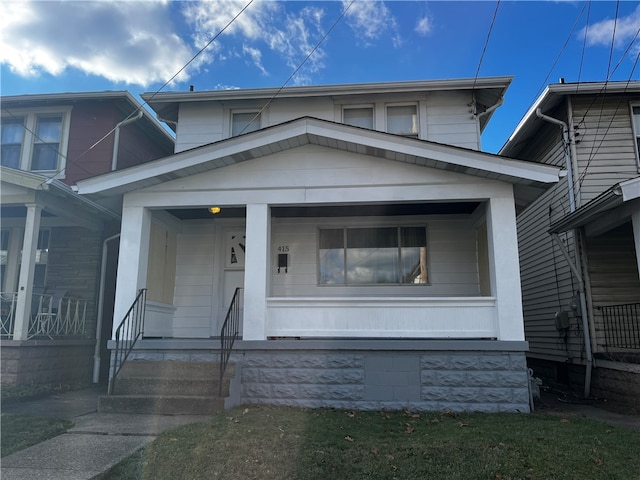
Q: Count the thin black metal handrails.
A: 2